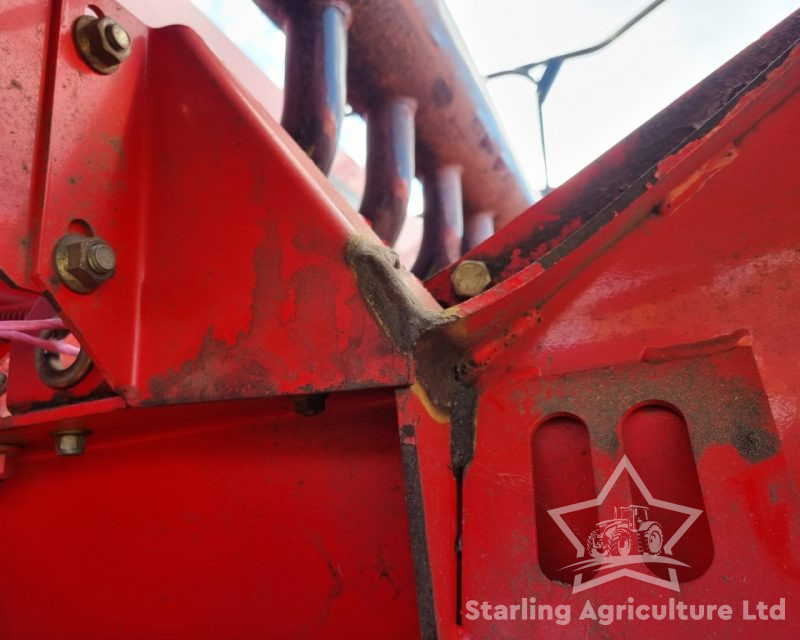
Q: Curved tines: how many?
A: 4